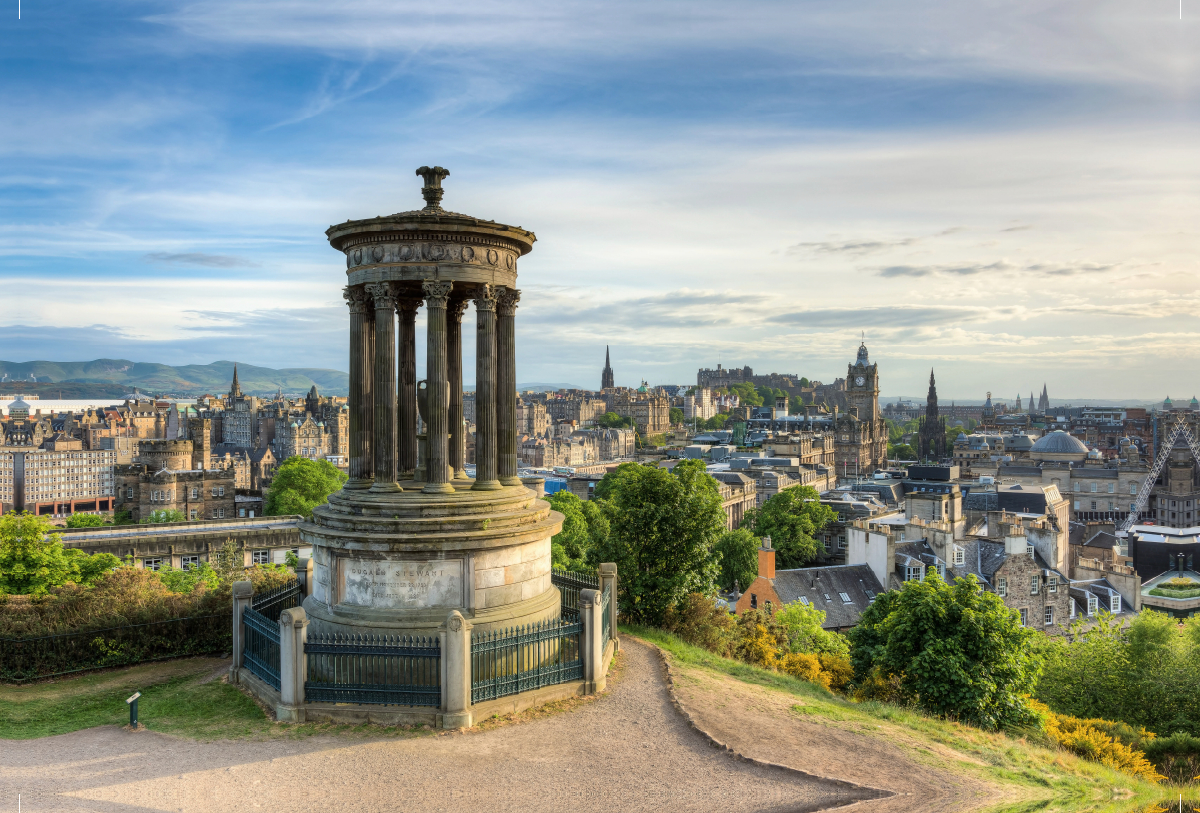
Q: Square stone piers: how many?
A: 6